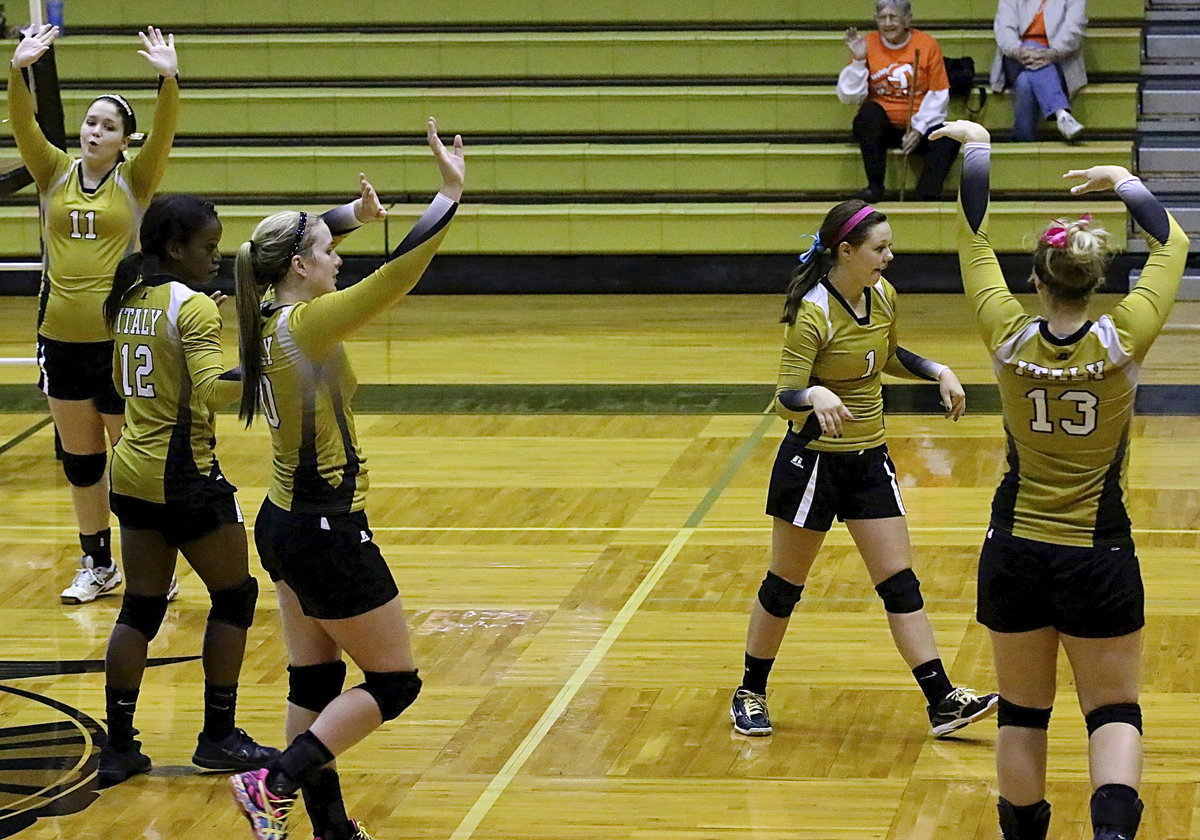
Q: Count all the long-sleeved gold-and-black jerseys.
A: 5